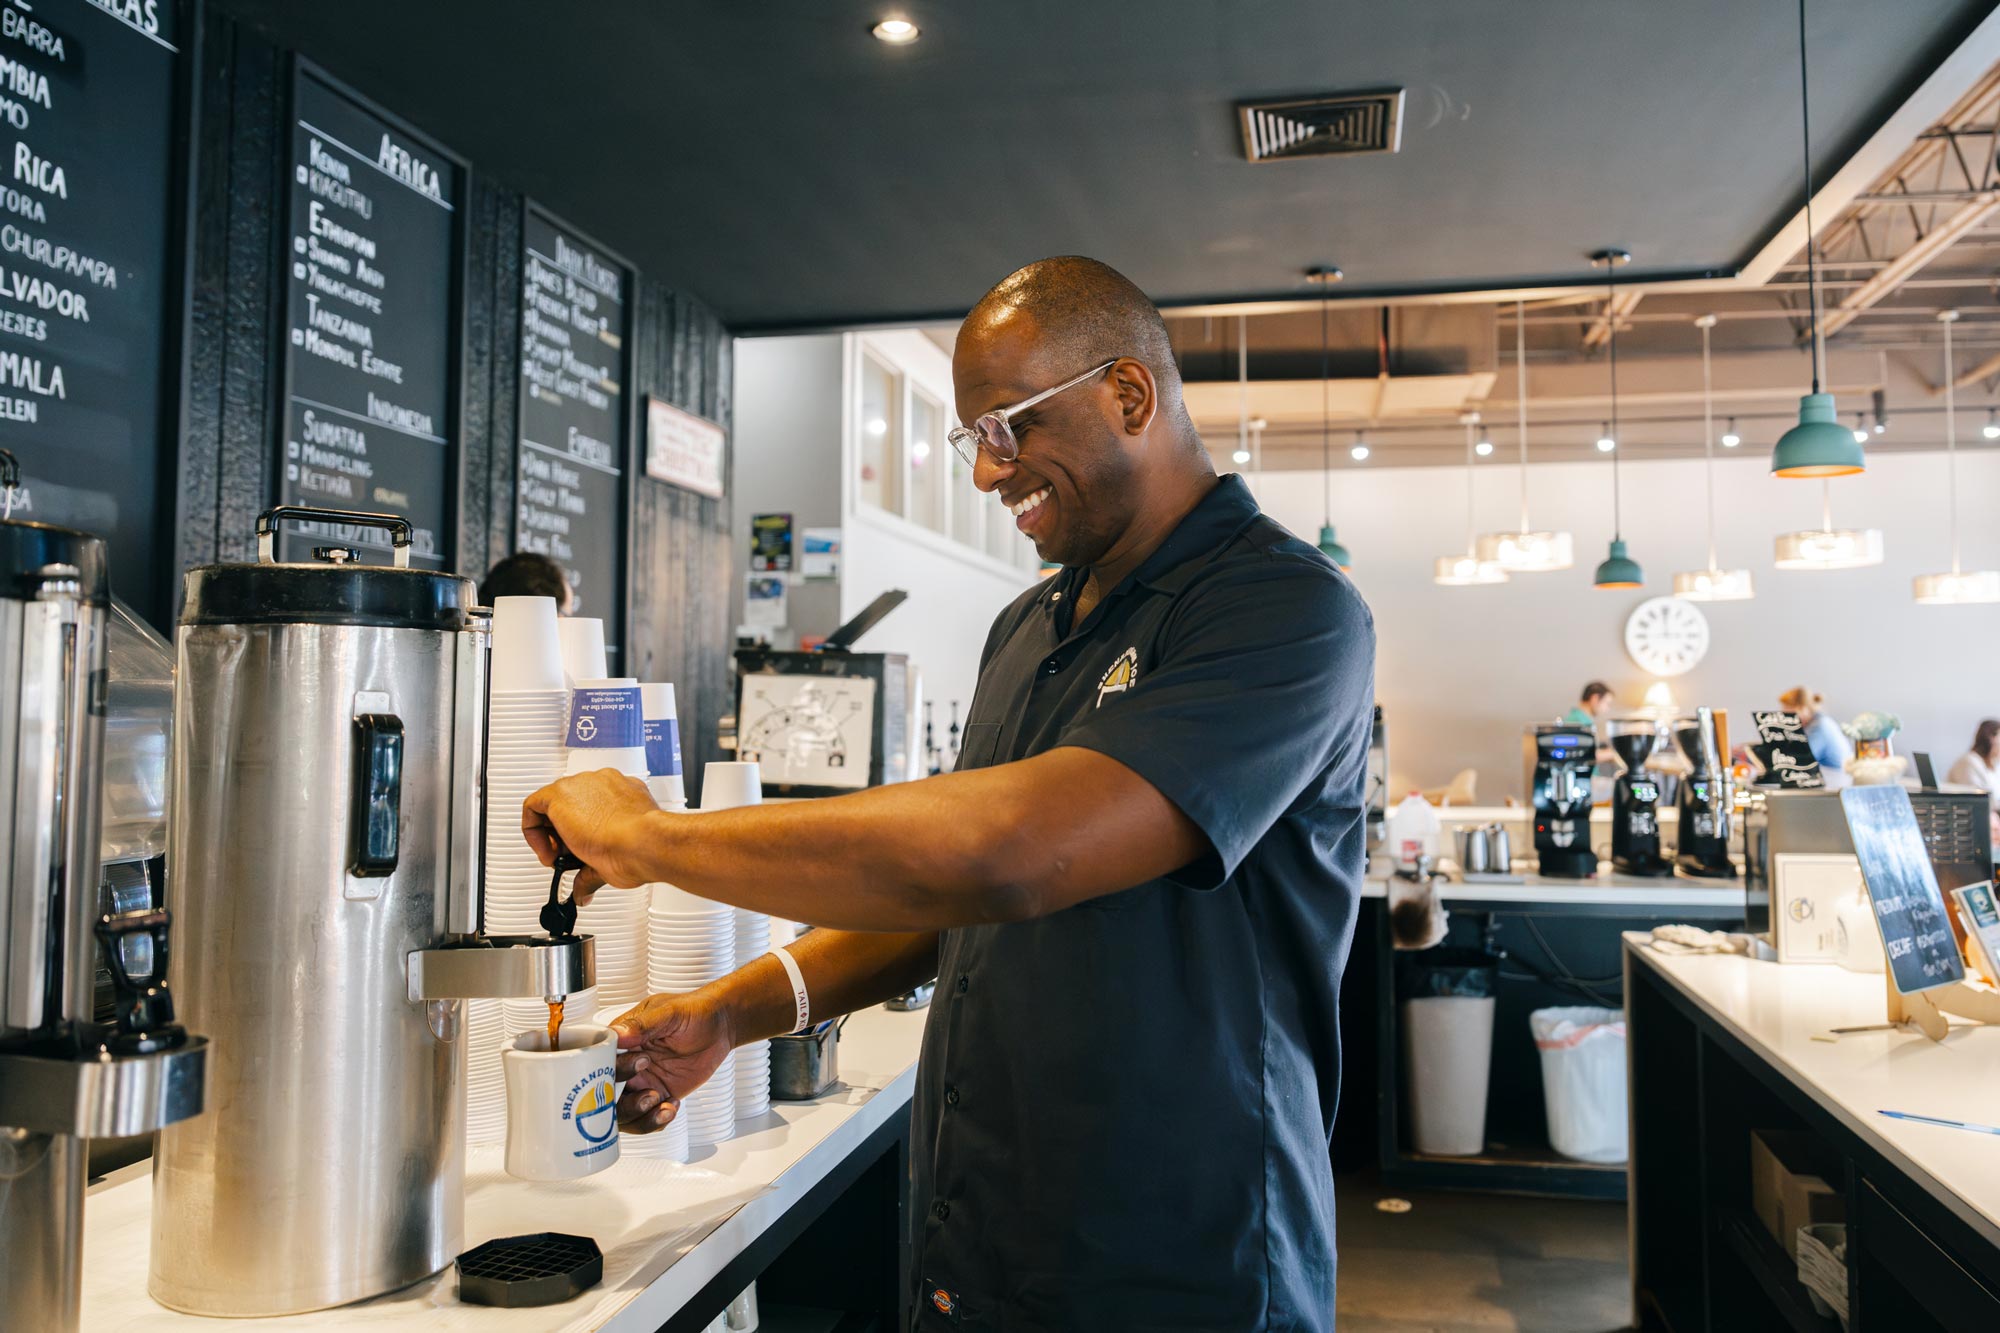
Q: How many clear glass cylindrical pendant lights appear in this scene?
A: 5